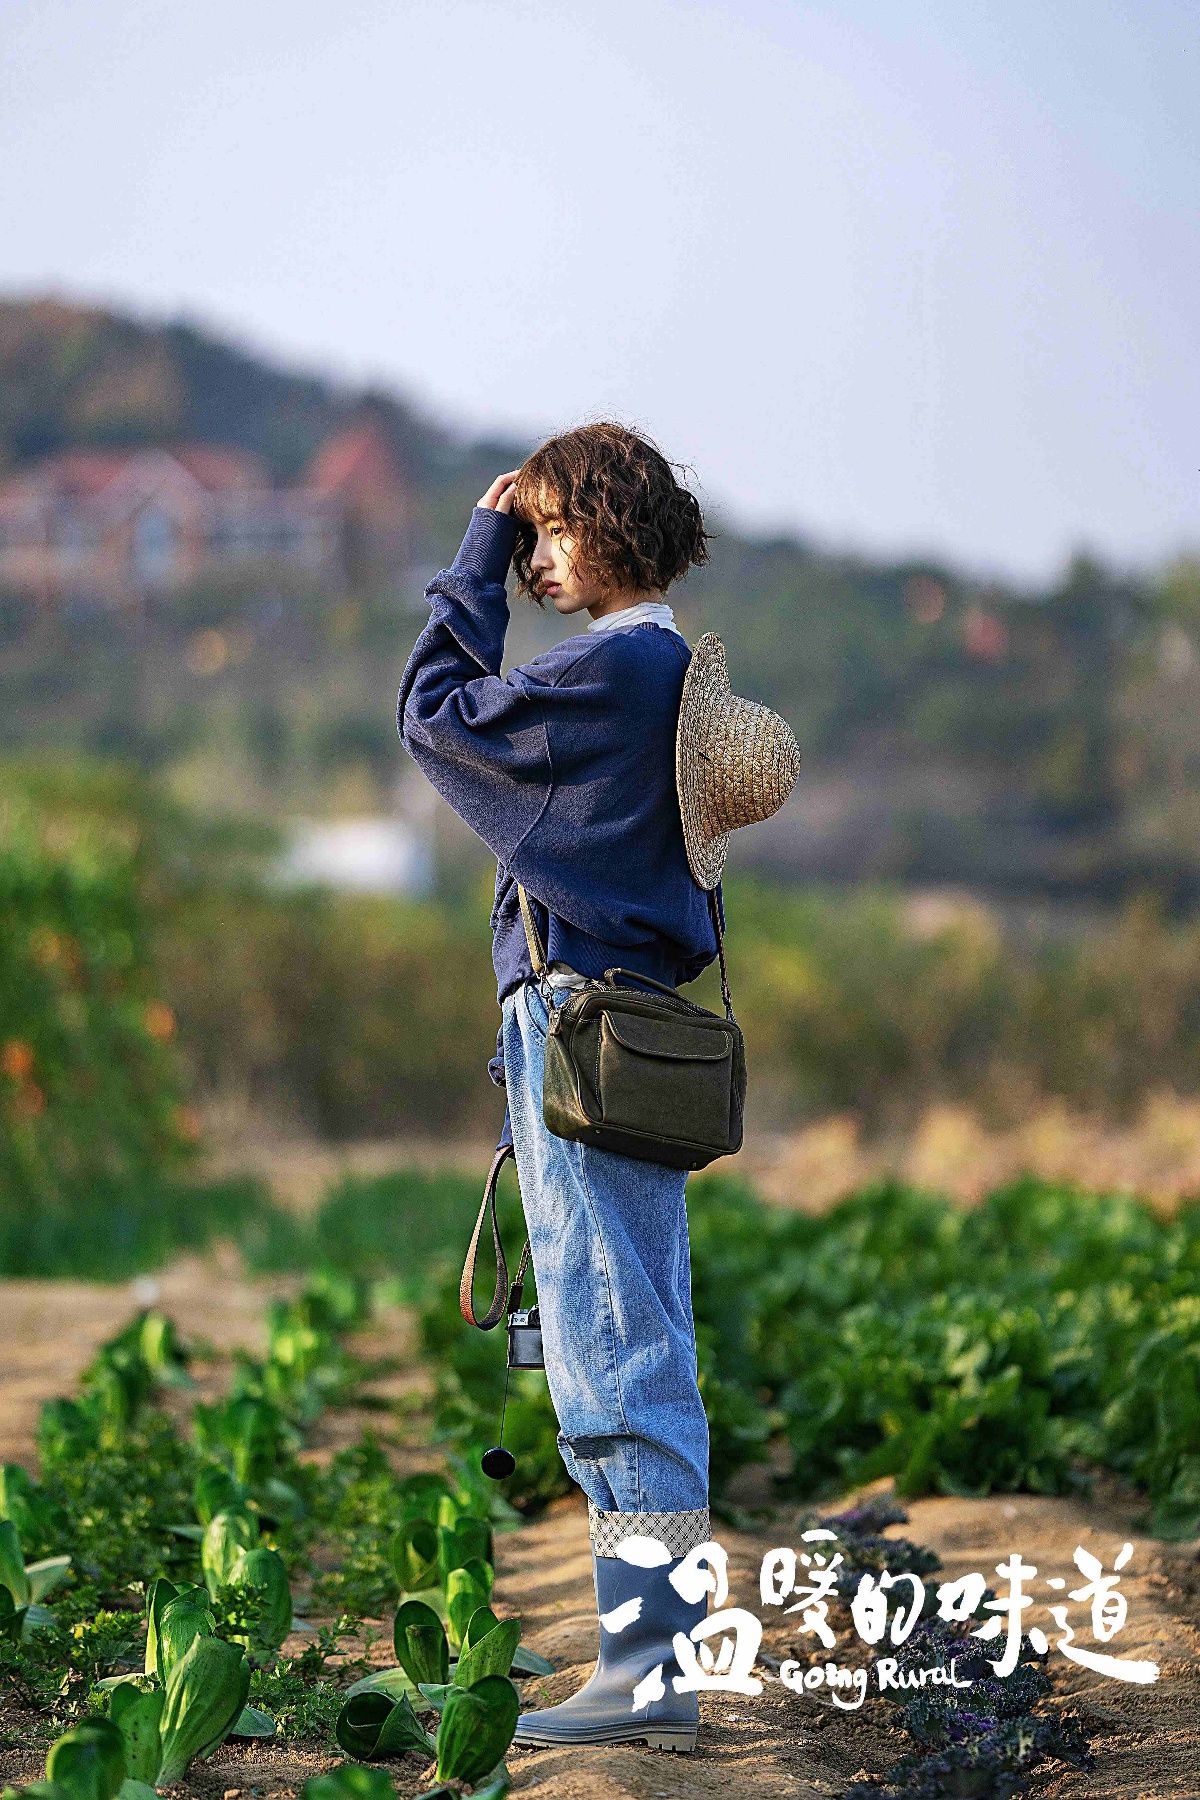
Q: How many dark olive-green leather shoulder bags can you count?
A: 1